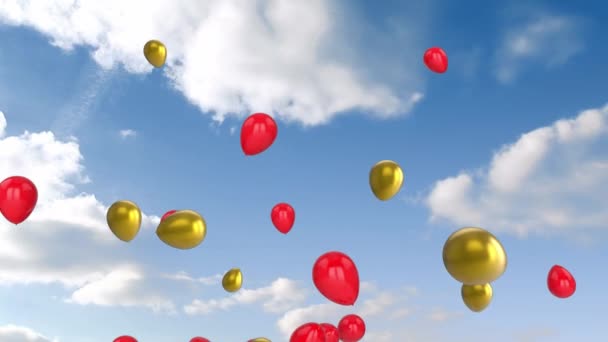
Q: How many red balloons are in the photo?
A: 12